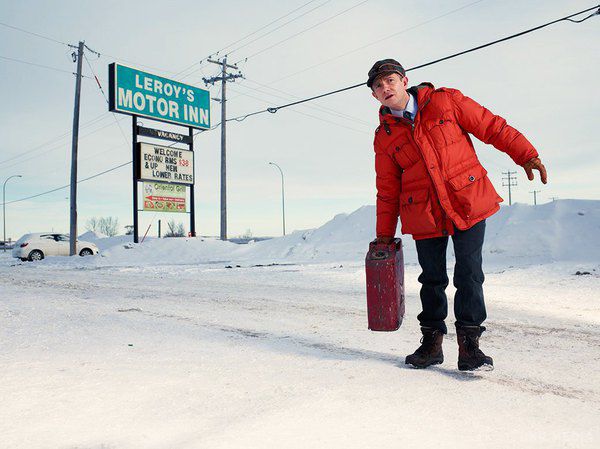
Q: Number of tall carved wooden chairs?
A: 0